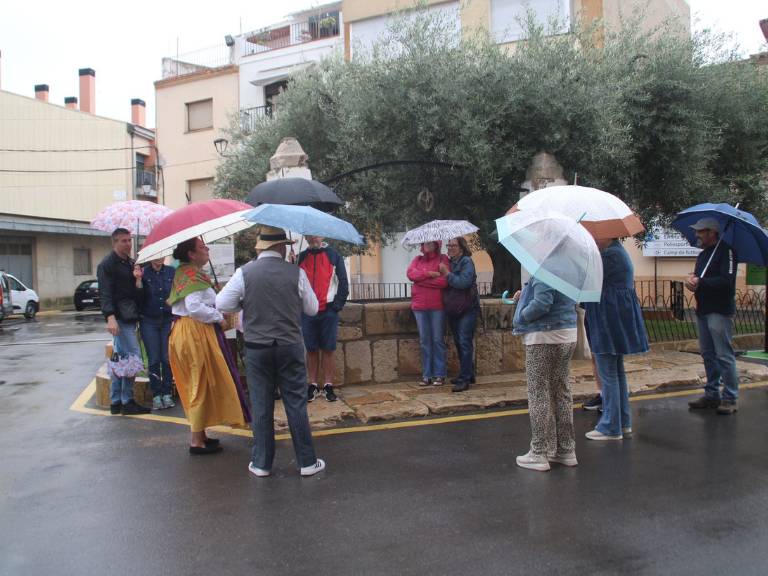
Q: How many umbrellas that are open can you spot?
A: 8